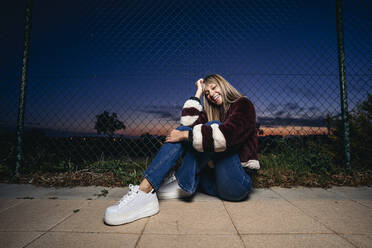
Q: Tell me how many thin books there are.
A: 0